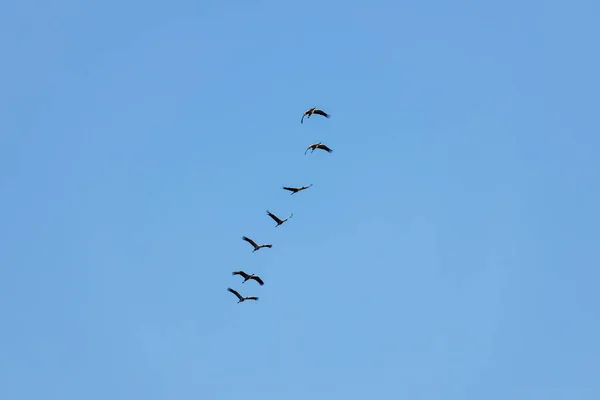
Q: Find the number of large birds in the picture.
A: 7